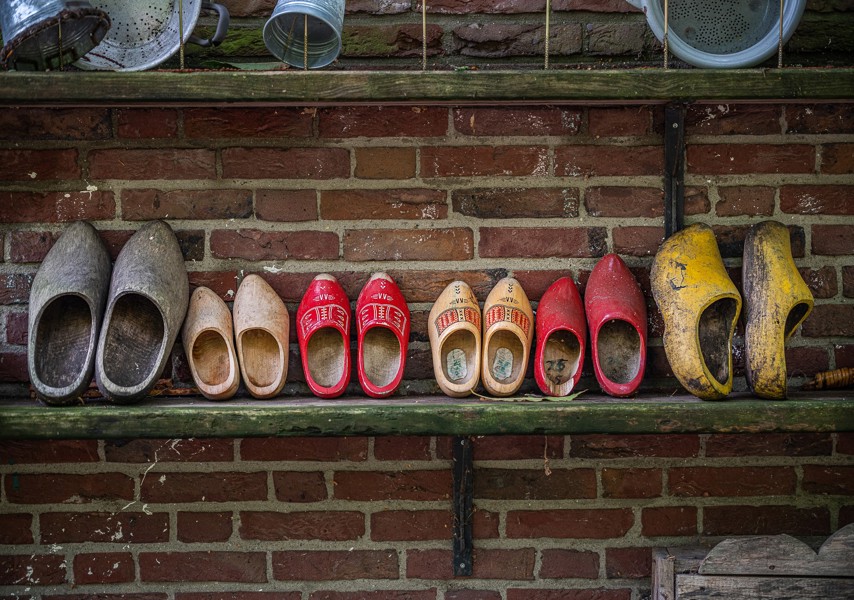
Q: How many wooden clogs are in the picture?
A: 12